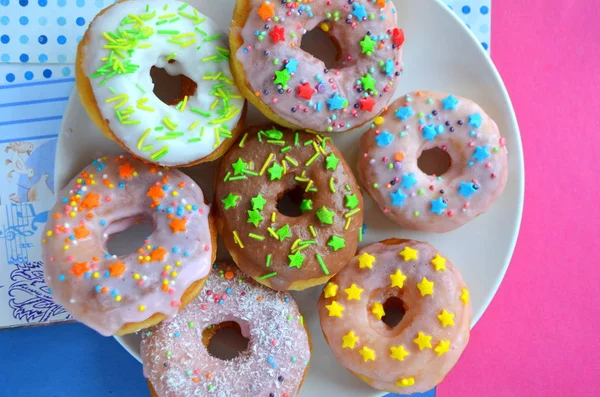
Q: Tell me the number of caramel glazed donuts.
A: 1